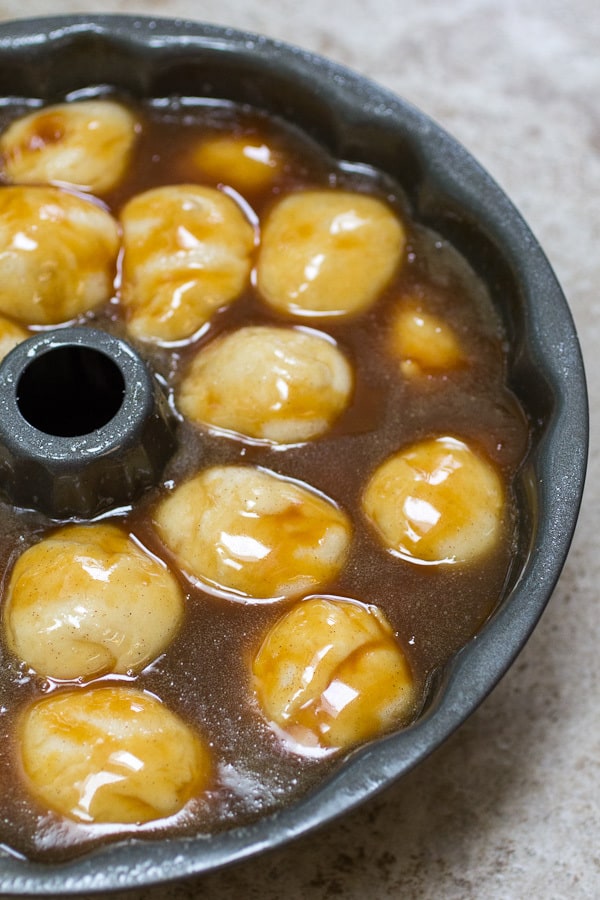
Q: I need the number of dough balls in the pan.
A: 13